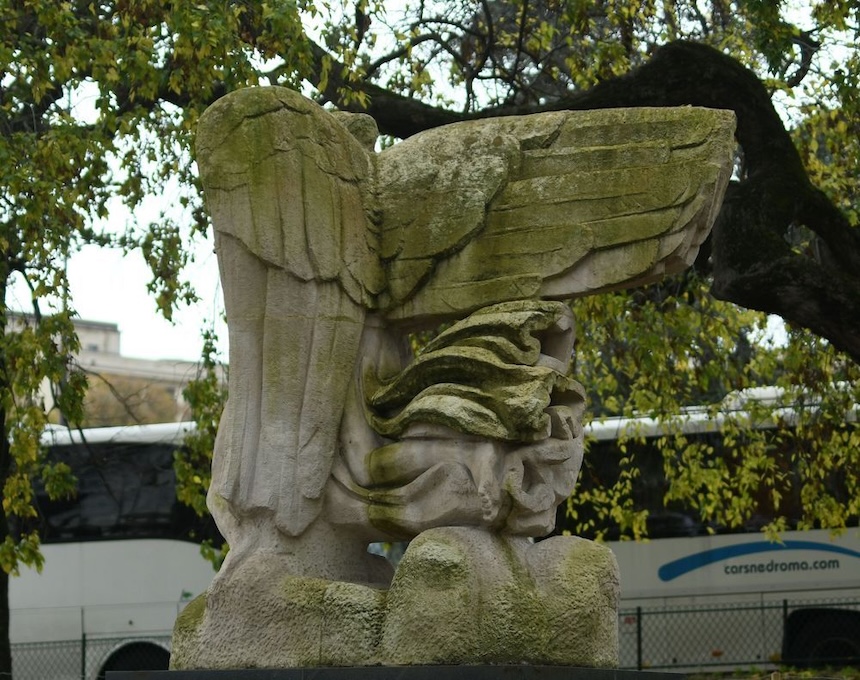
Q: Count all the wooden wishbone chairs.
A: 0